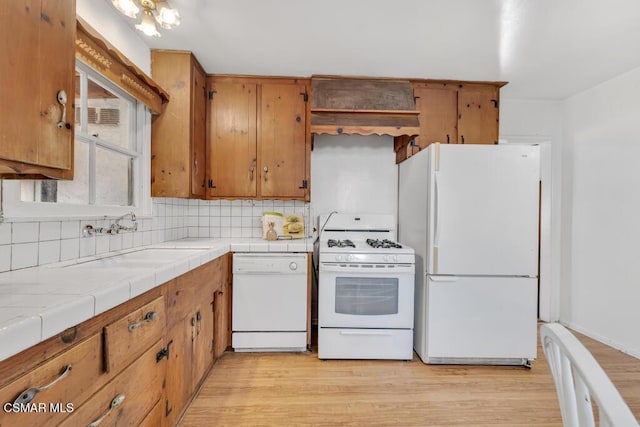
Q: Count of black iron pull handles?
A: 2